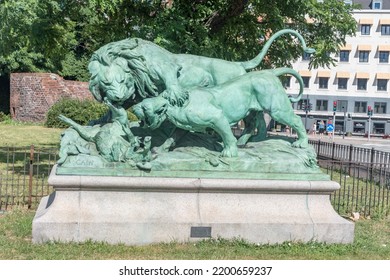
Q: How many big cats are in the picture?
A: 2